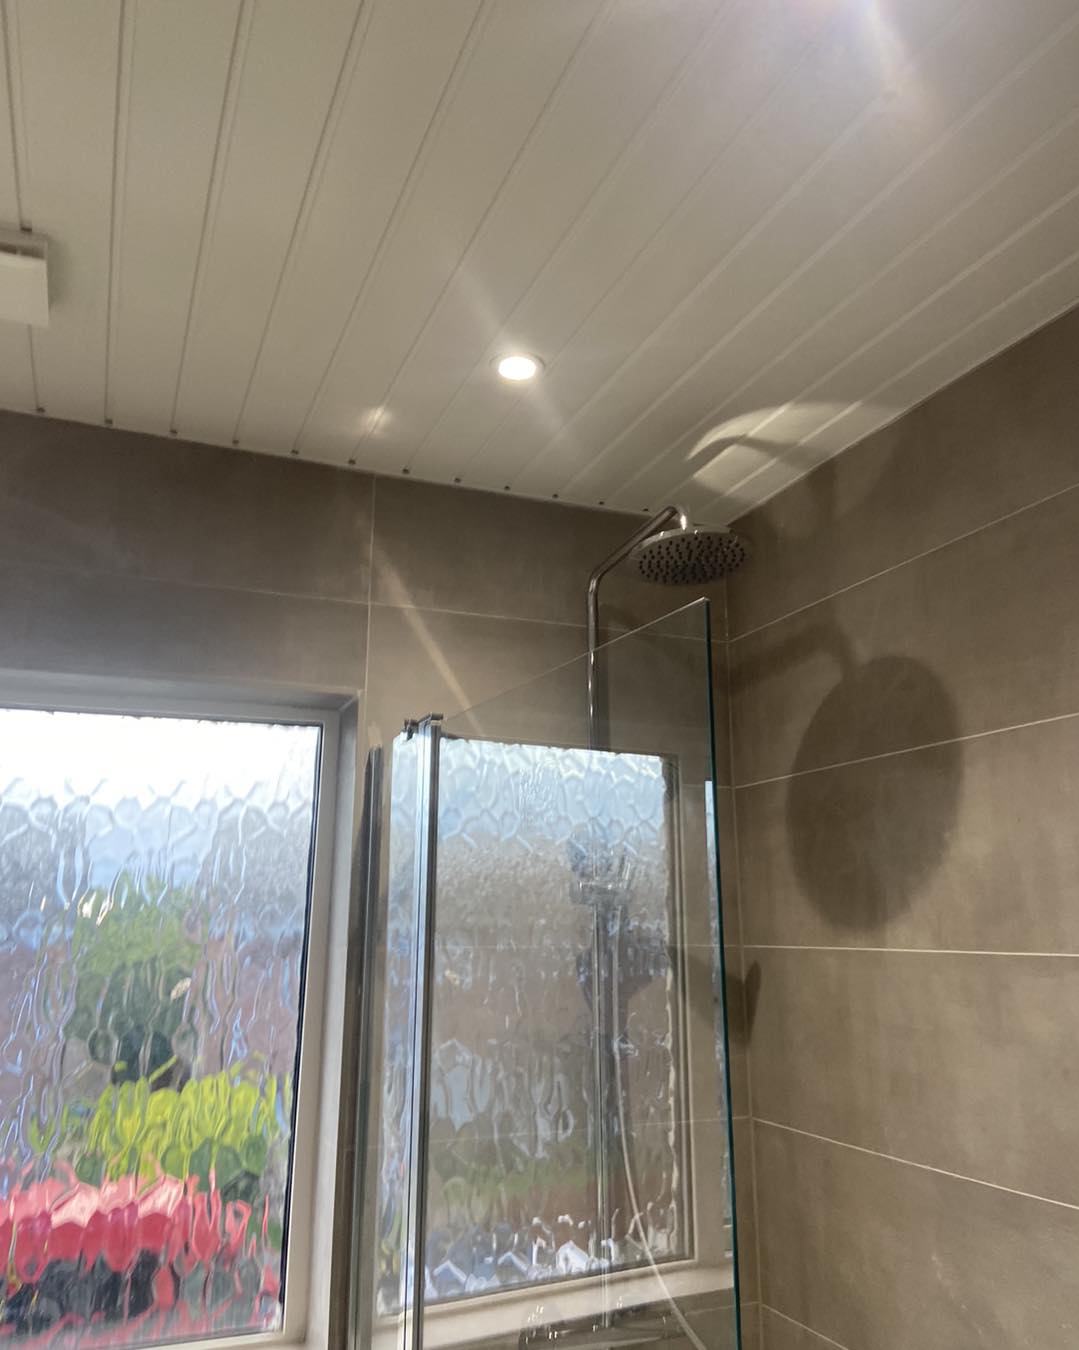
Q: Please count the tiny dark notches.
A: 12